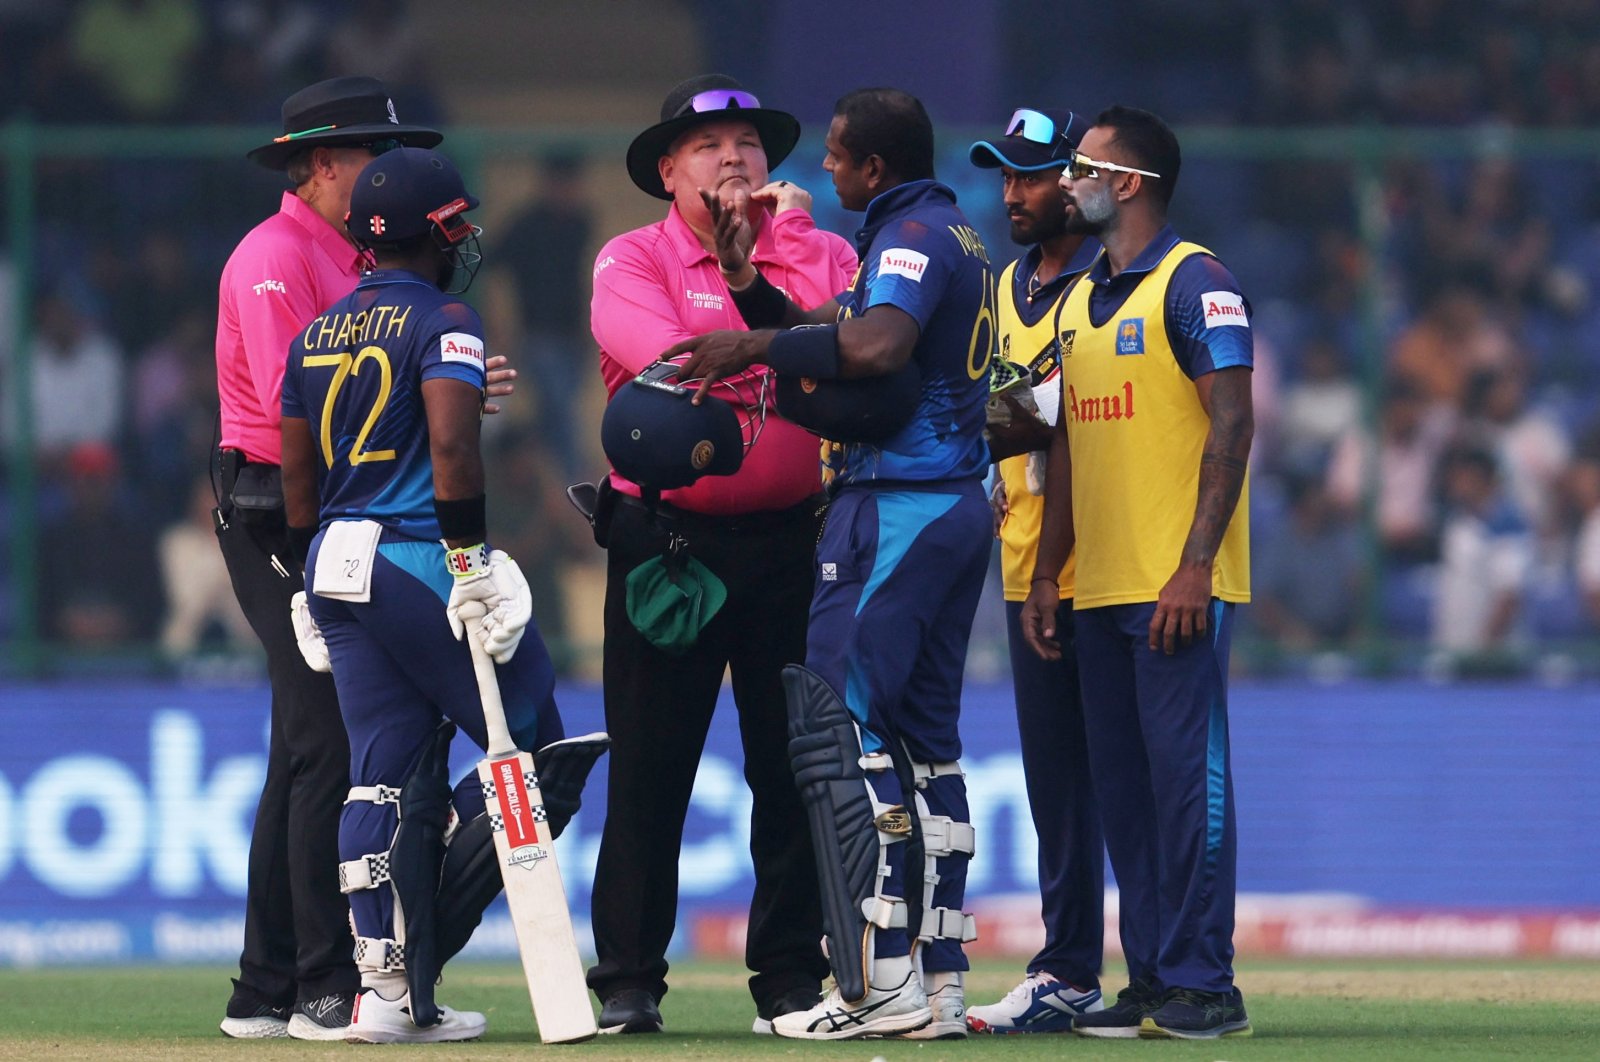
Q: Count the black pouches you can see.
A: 2